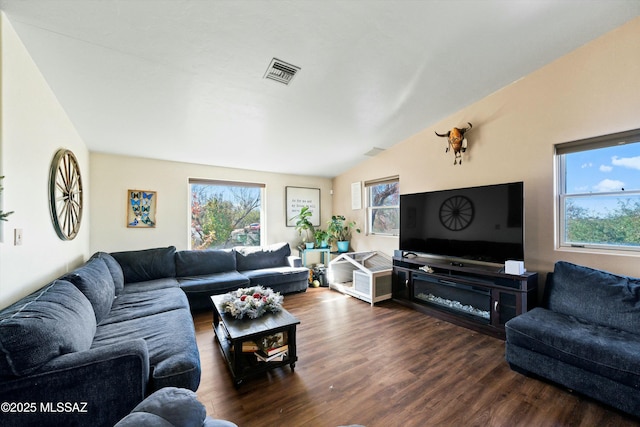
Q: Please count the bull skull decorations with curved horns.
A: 1